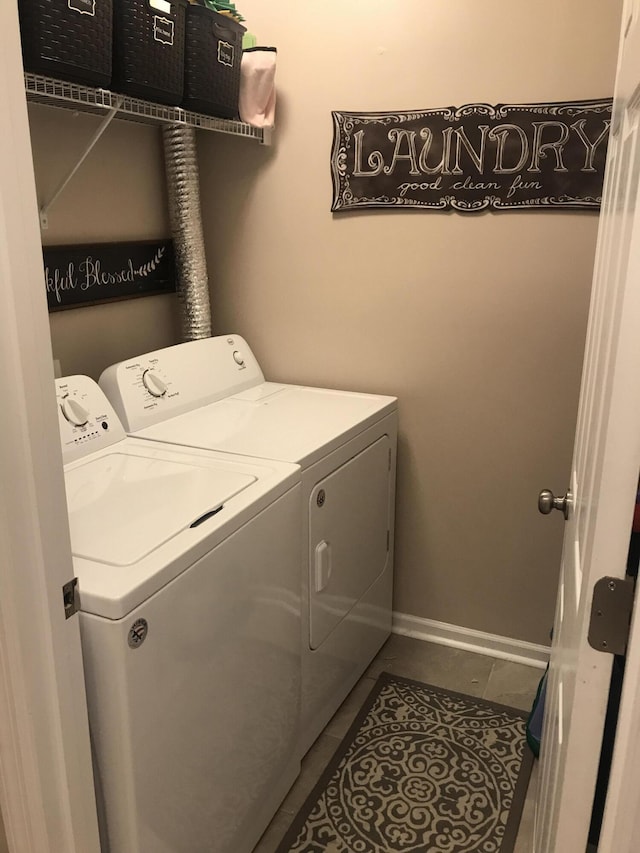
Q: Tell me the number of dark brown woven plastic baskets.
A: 3